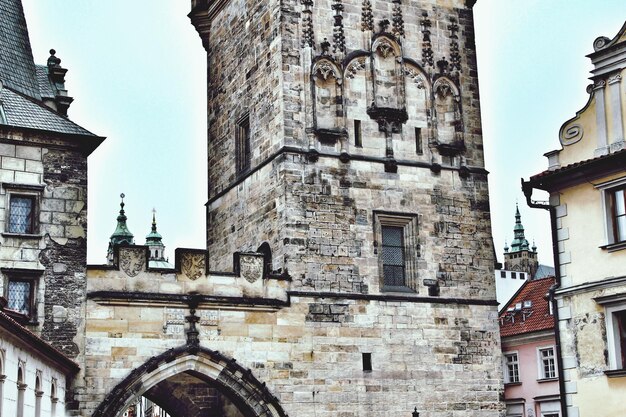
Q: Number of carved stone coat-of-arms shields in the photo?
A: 3